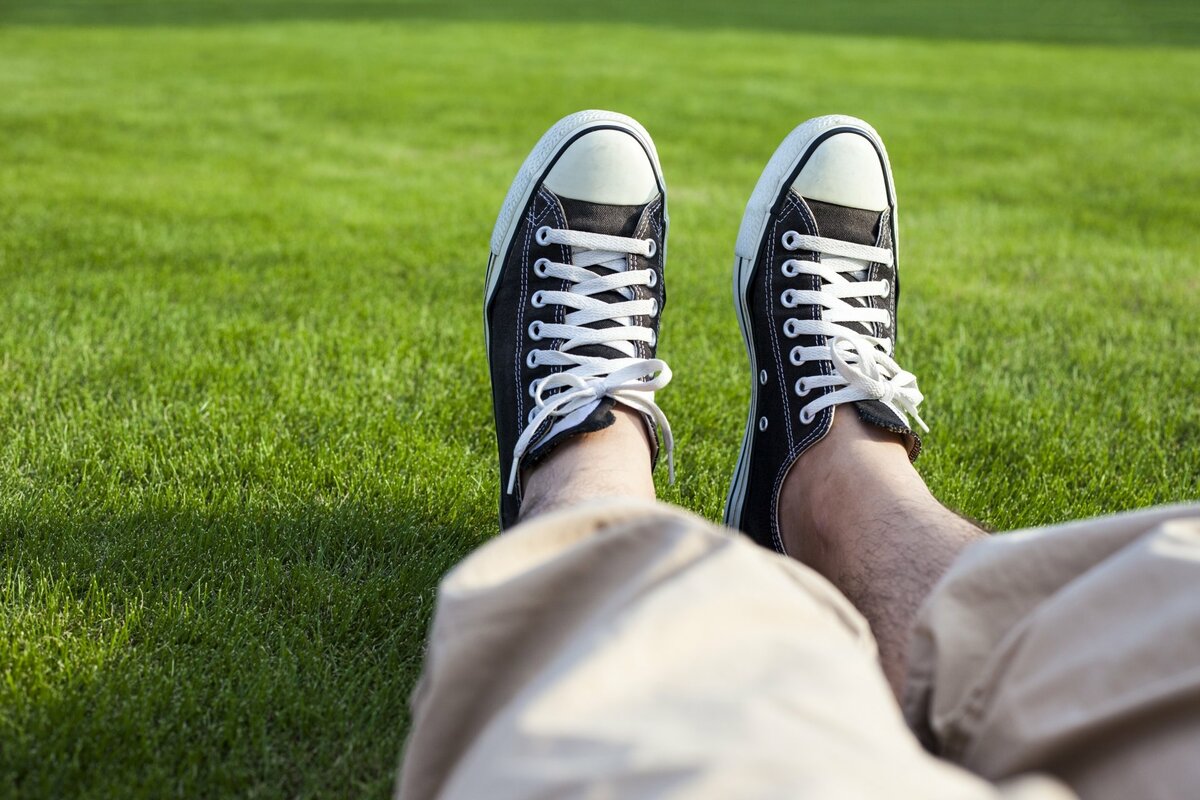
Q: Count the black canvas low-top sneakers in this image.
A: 2